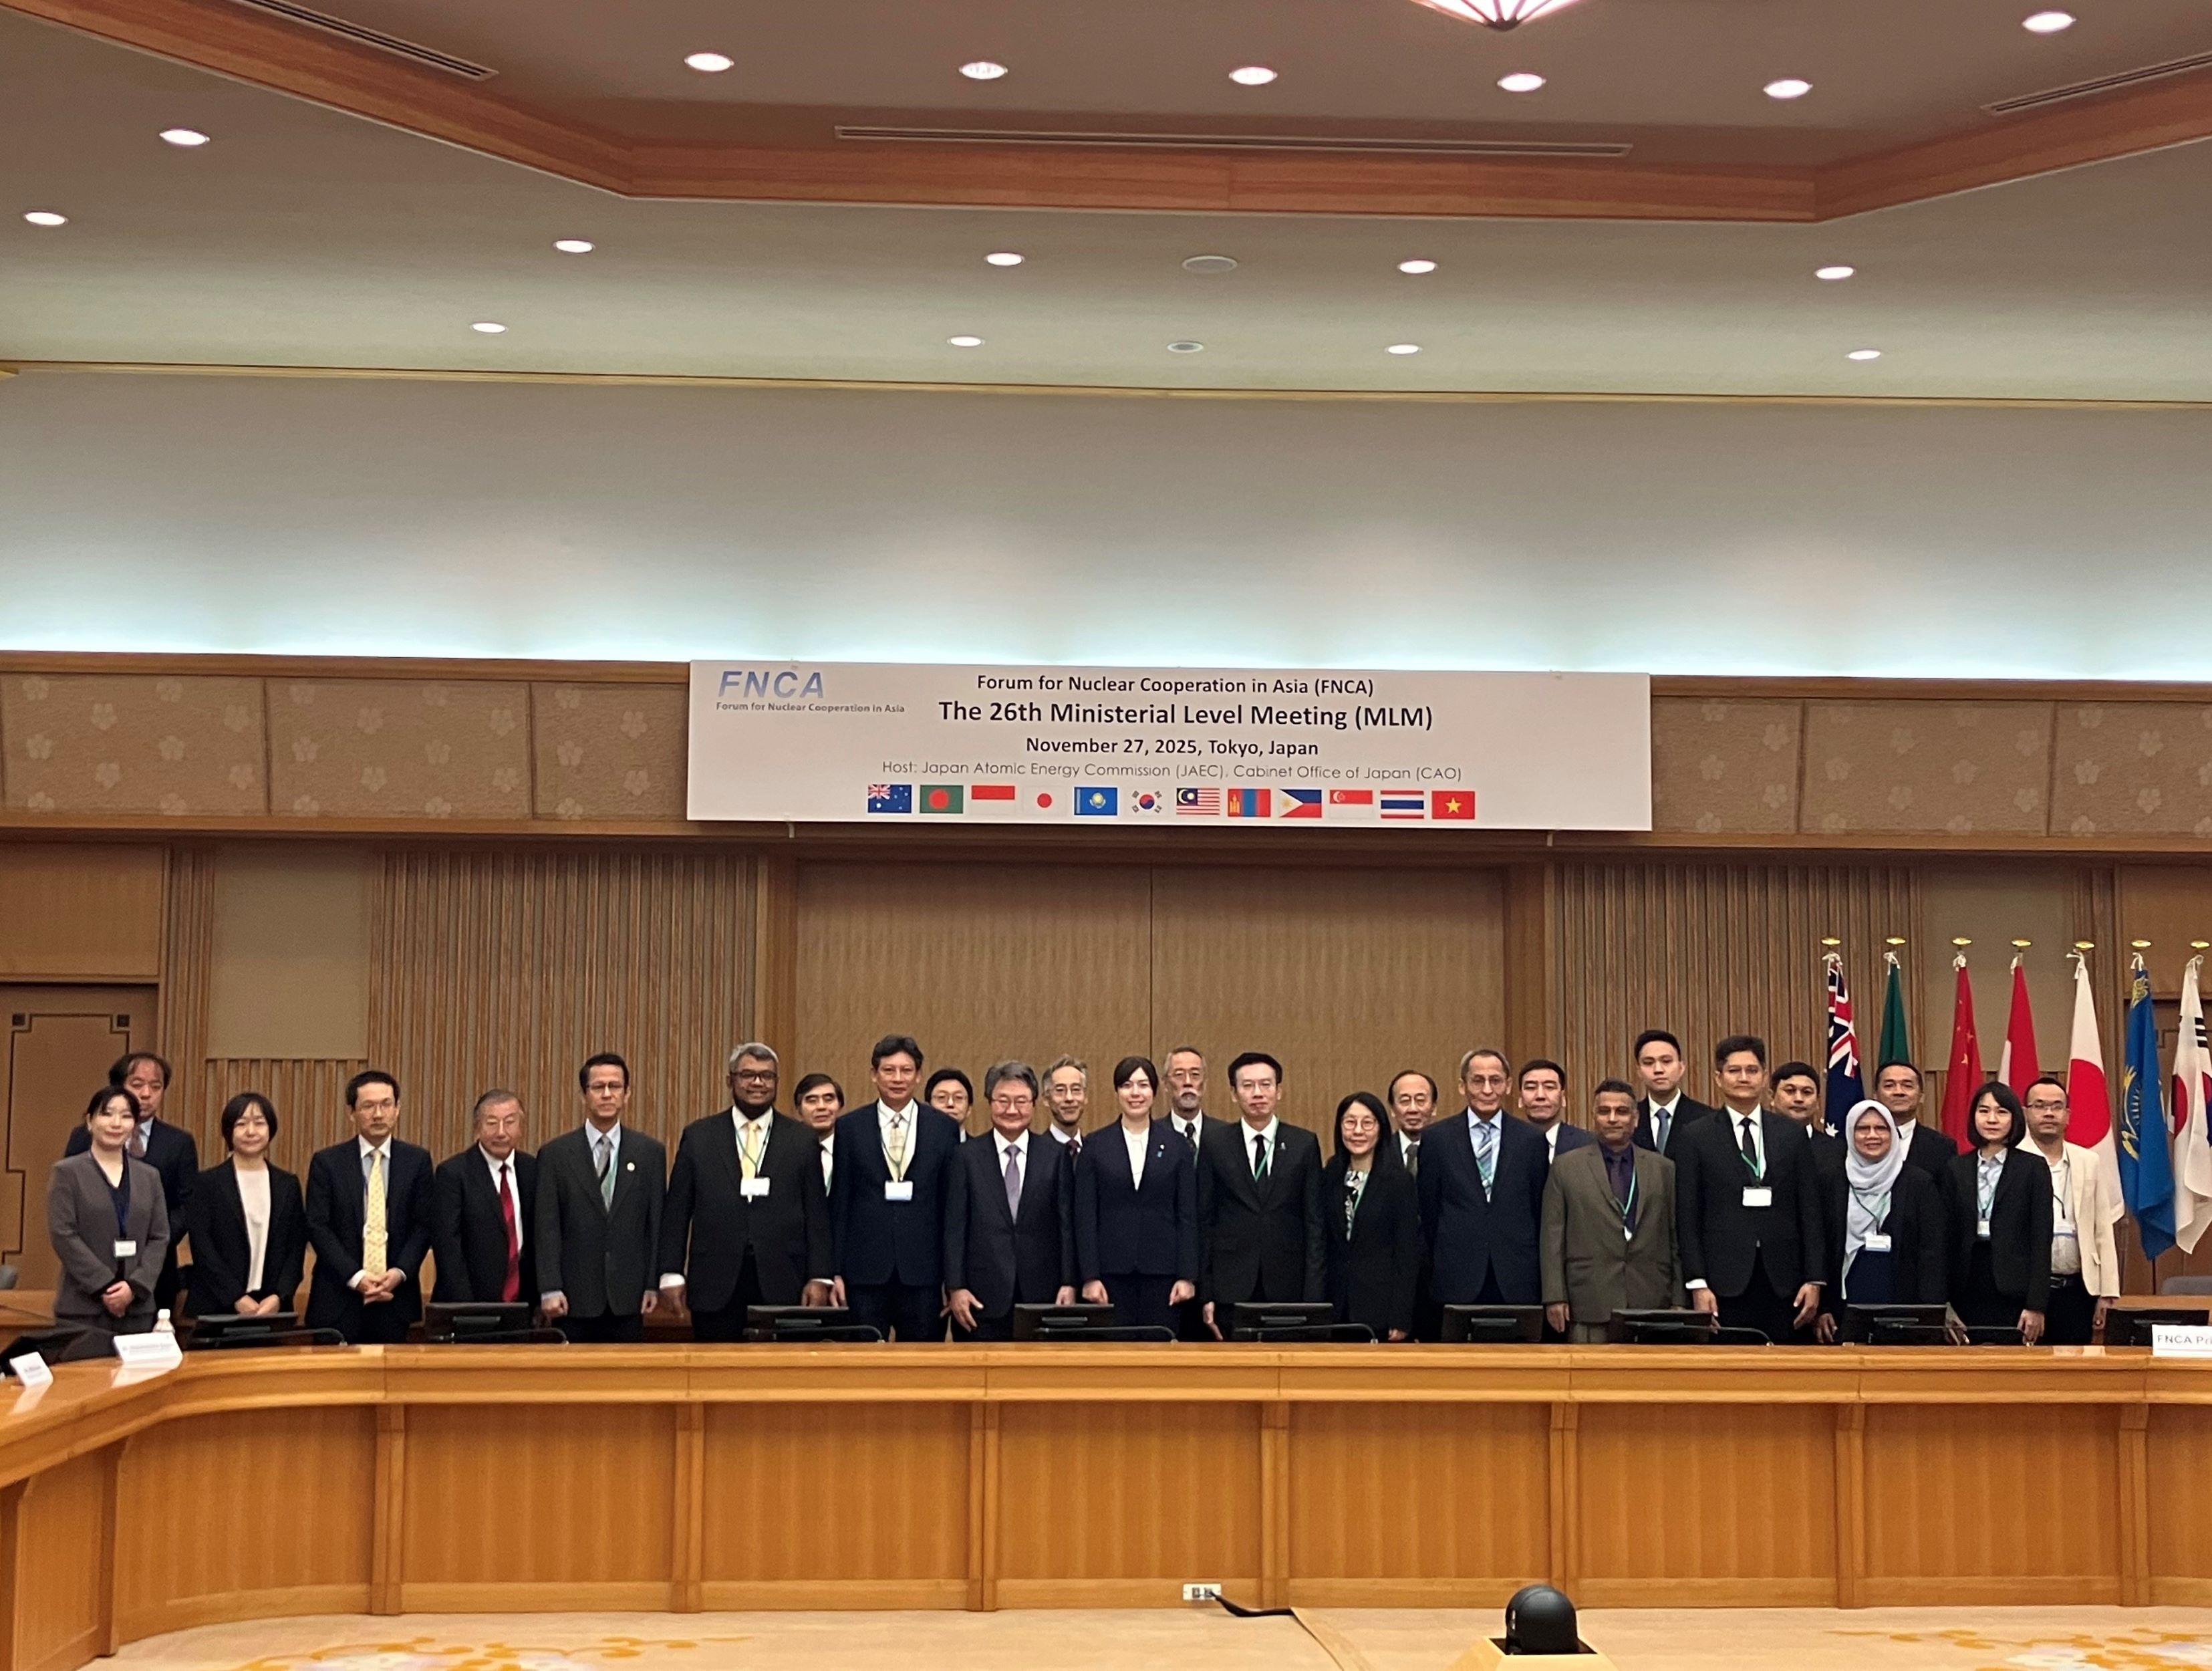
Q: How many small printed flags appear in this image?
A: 12